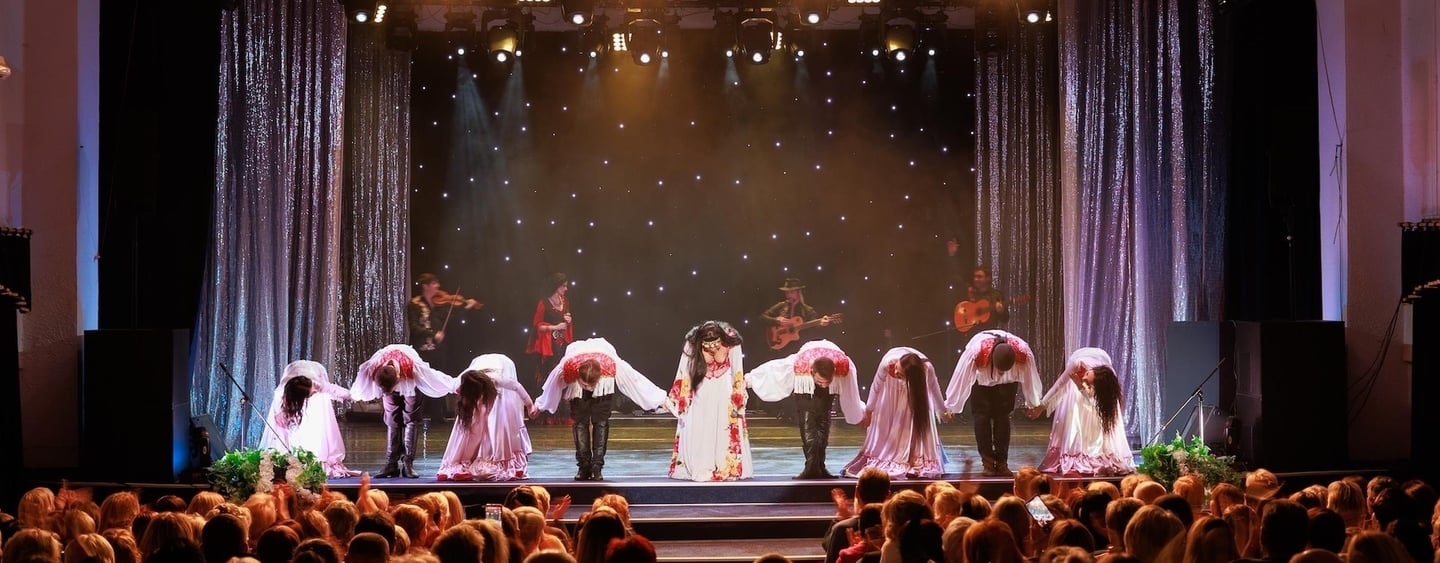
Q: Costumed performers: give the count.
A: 13